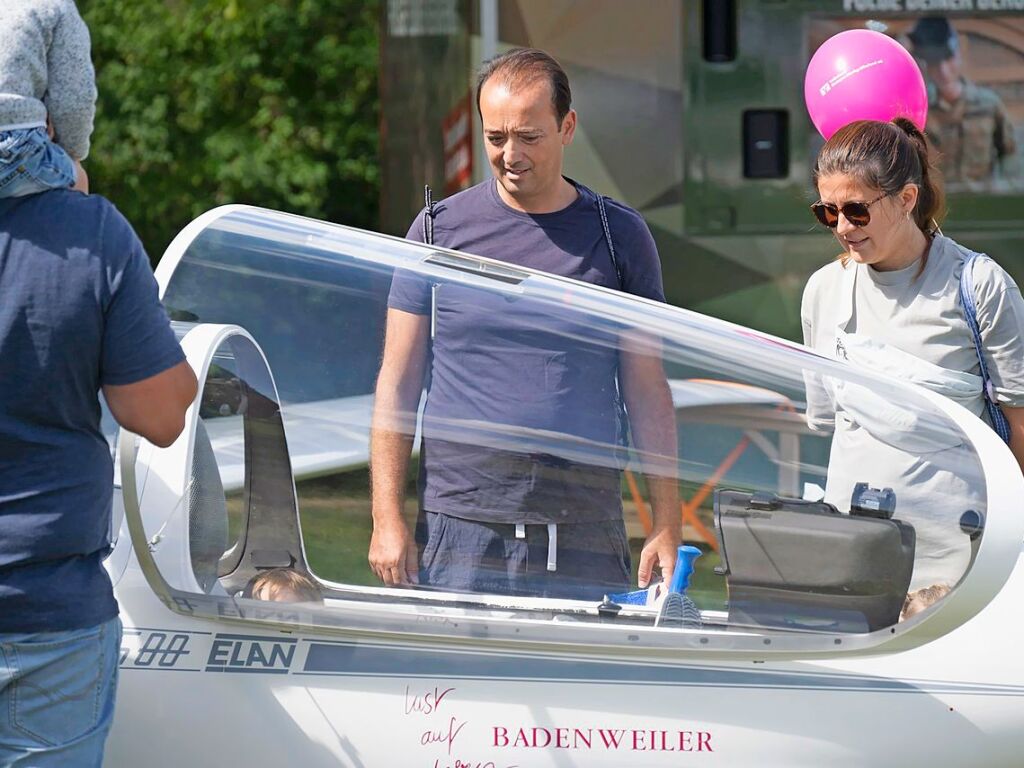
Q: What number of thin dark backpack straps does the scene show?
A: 2